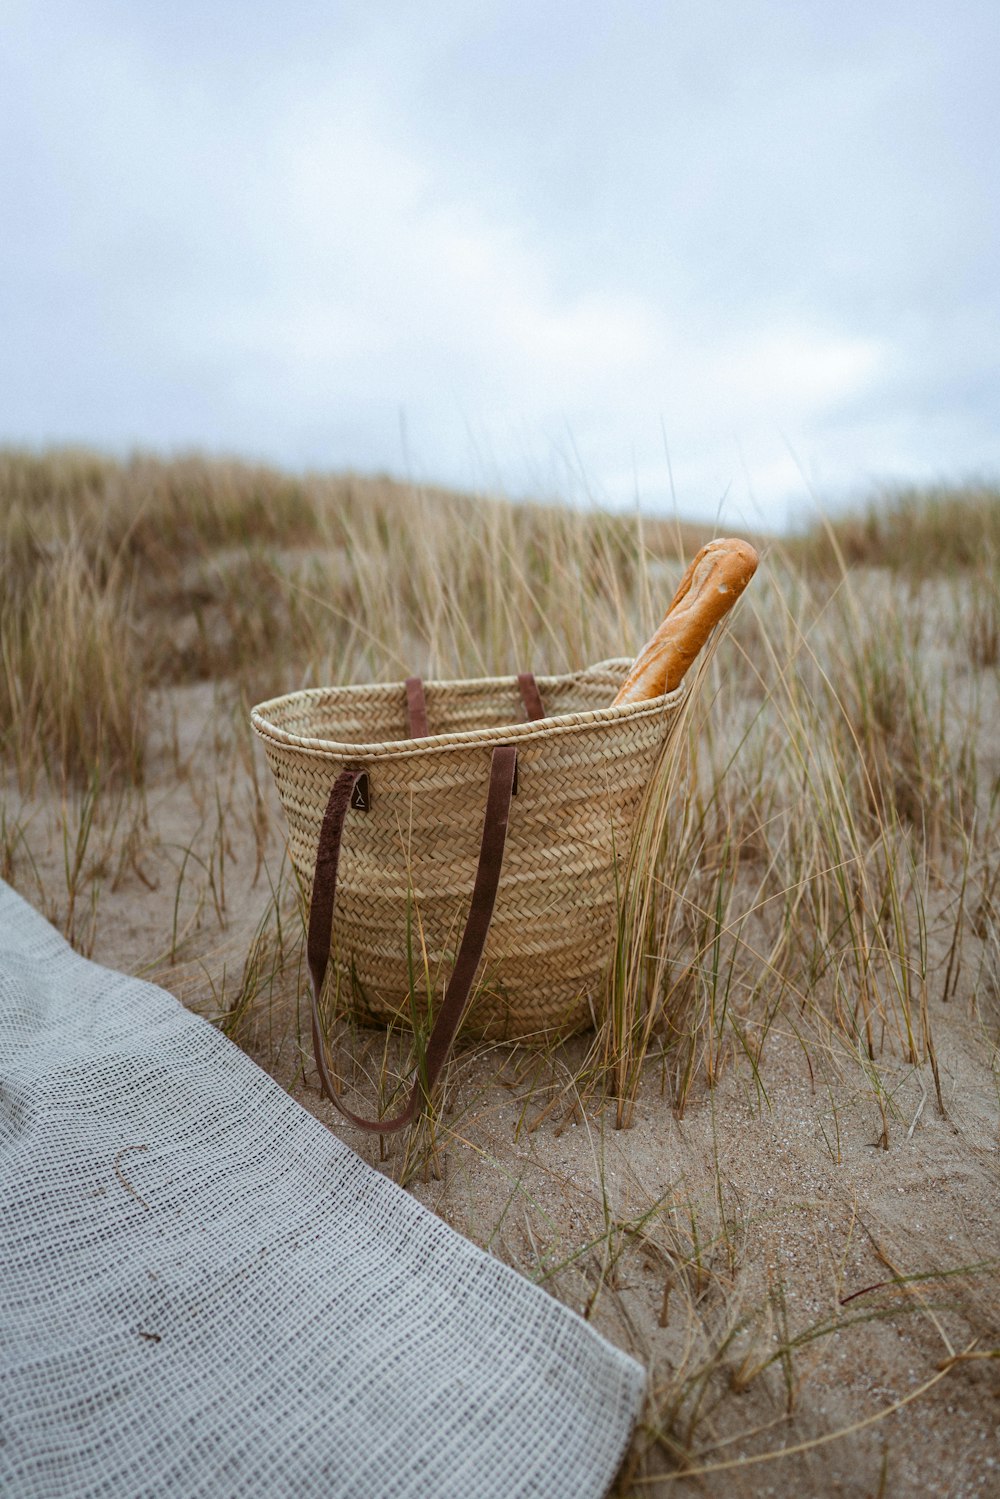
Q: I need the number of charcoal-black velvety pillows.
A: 0